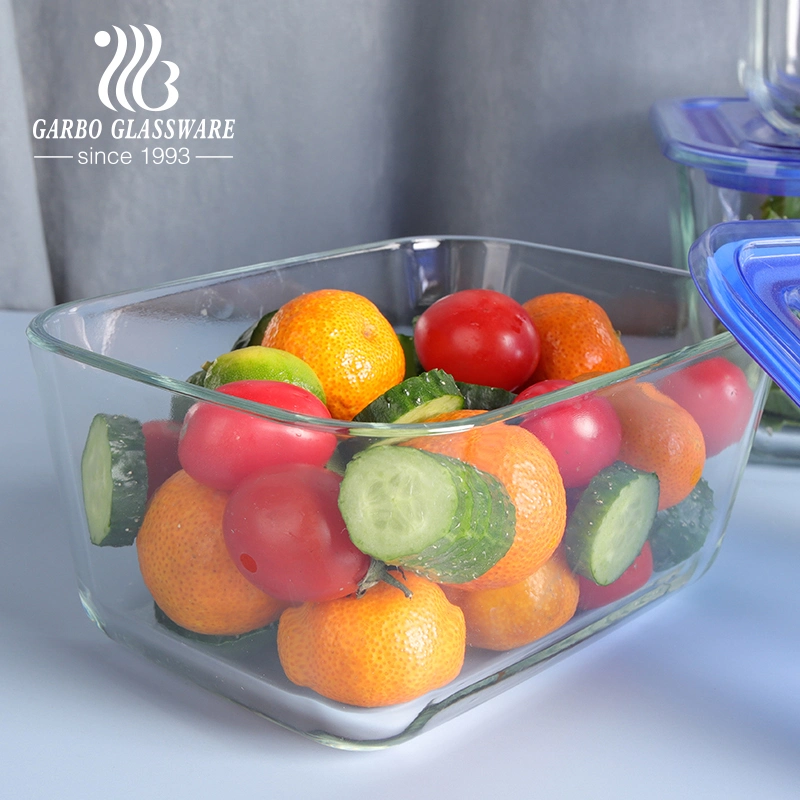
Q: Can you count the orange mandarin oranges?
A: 7